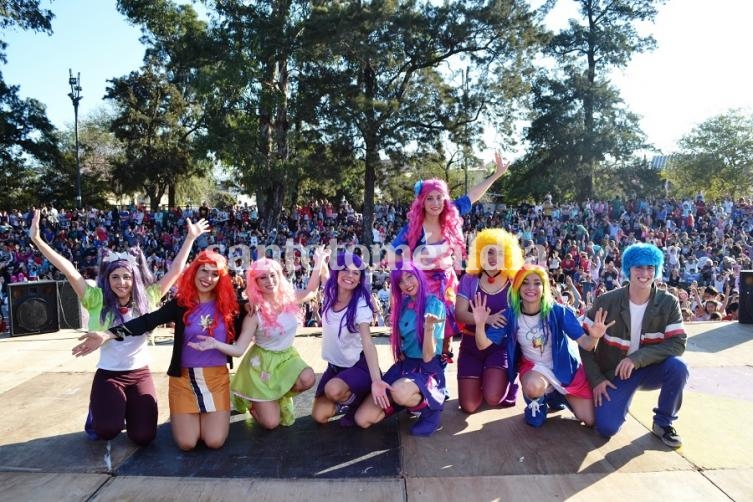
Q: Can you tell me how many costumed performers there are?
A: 9